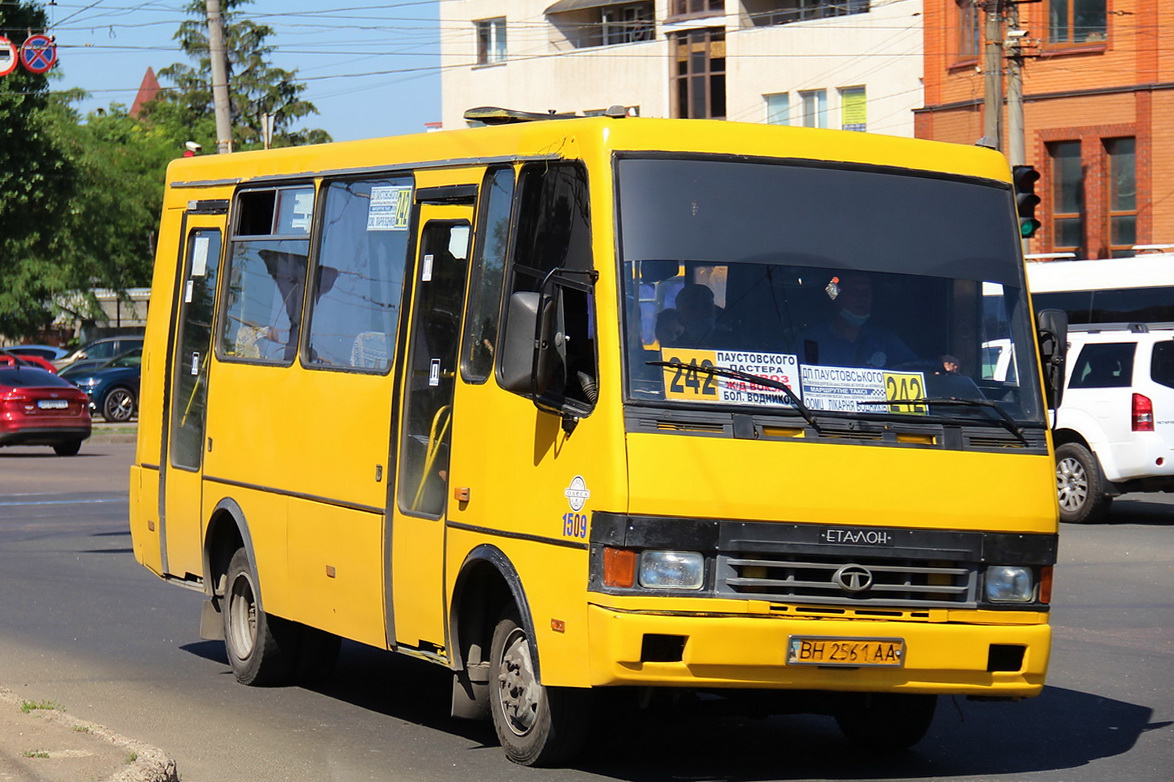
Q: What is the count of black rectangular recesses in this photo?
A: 2